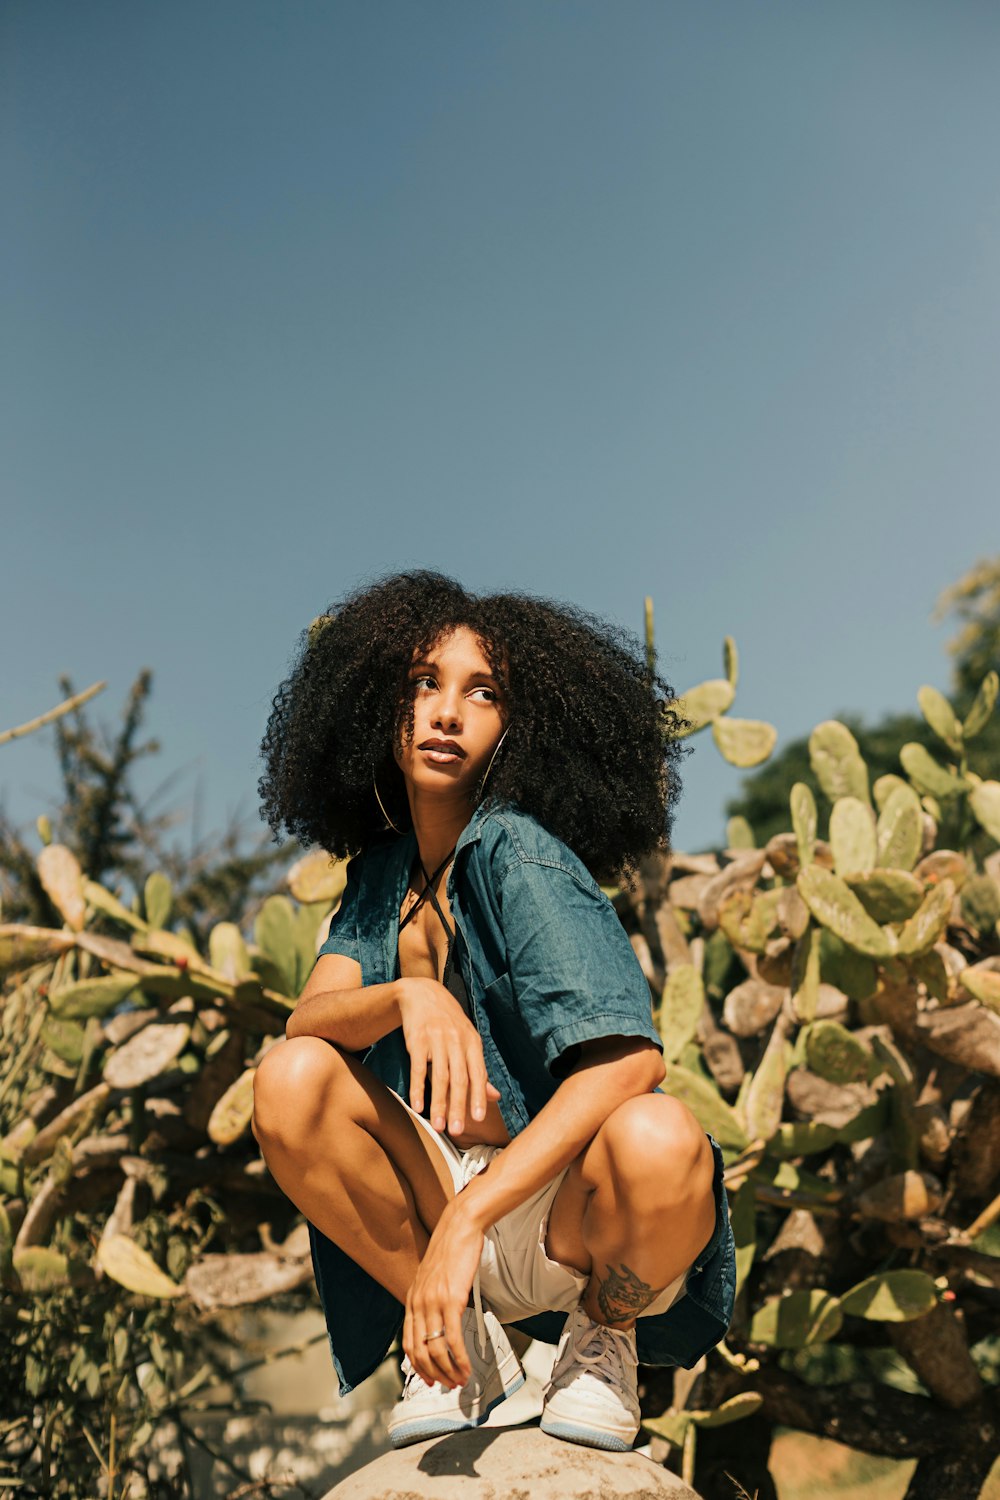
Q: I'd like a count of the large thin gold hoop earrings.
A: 2